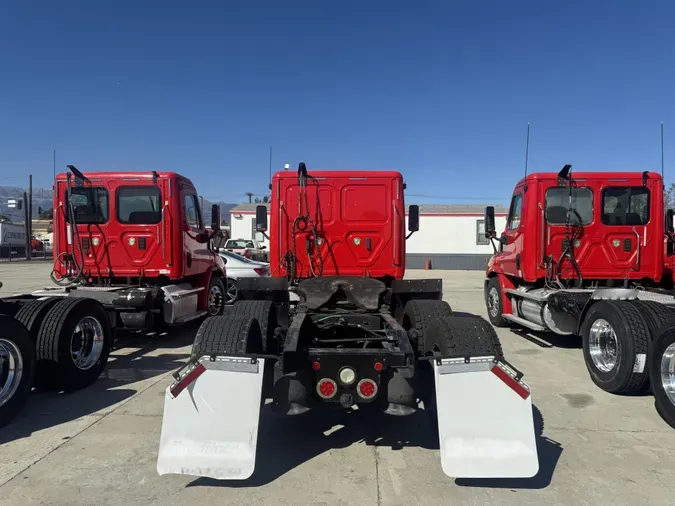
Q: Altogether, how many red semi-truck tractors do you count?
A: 3